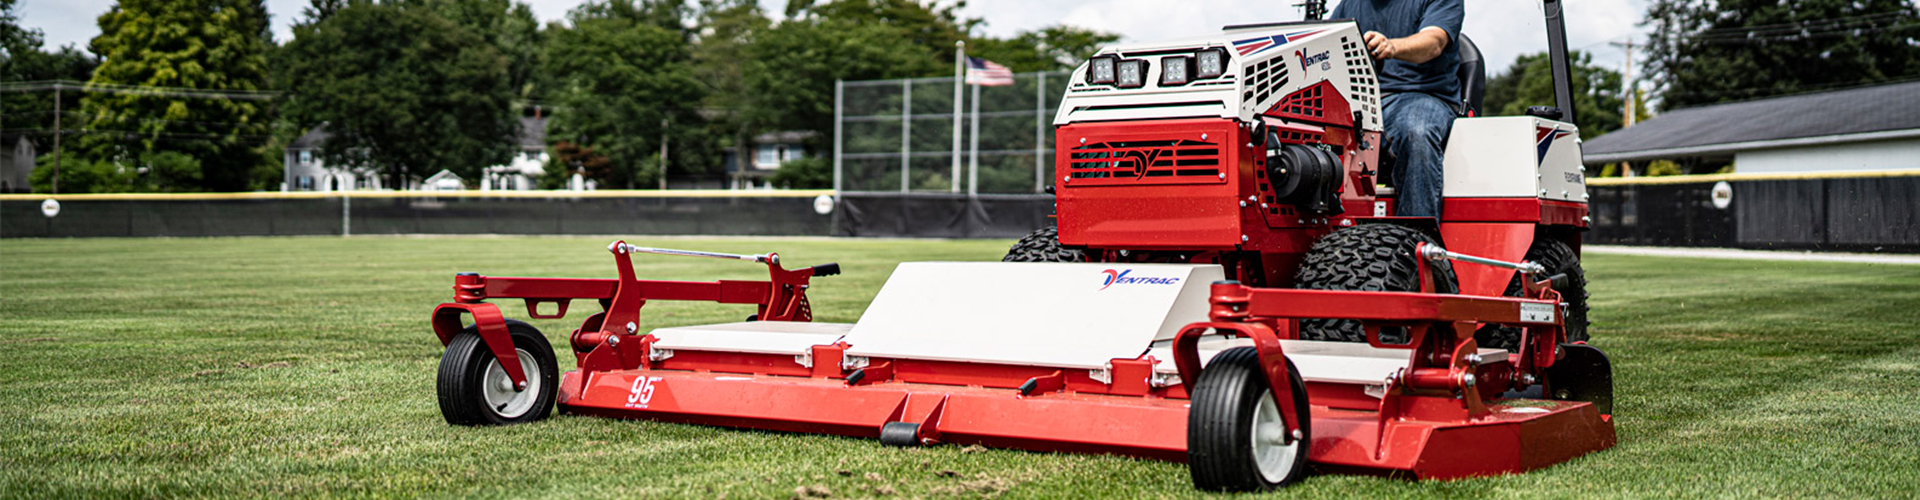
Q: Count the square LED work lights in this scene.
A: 4